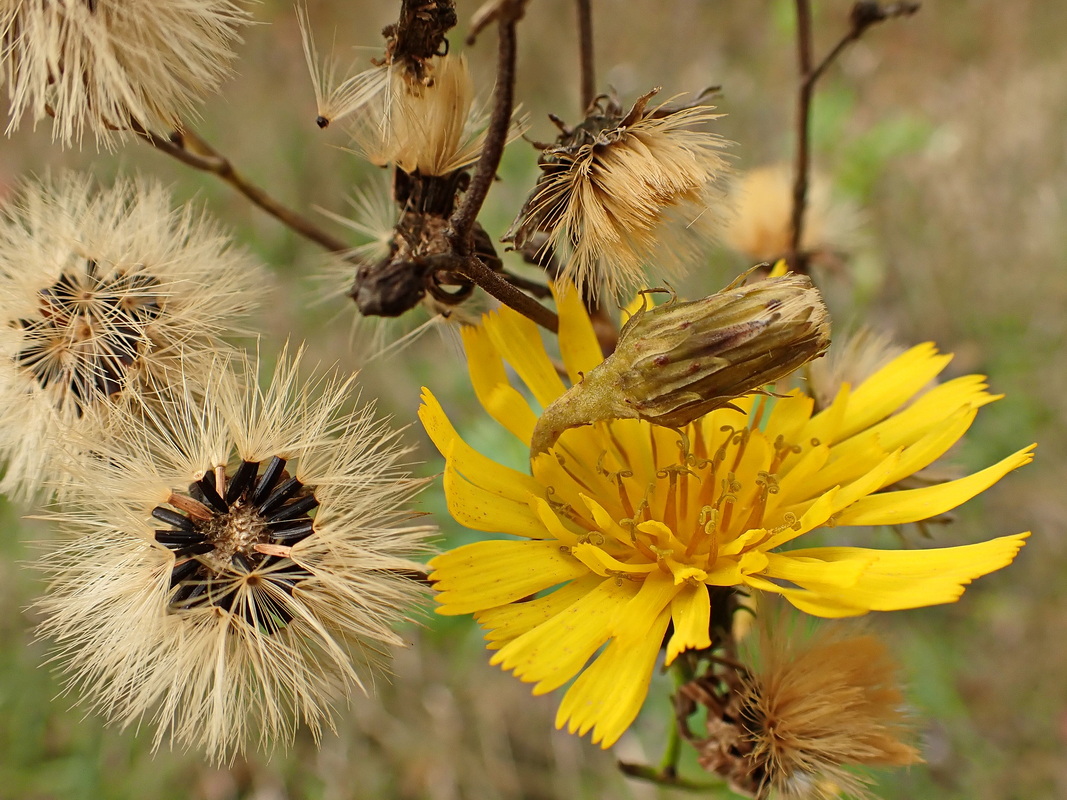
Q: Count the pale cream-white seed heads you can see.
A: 3